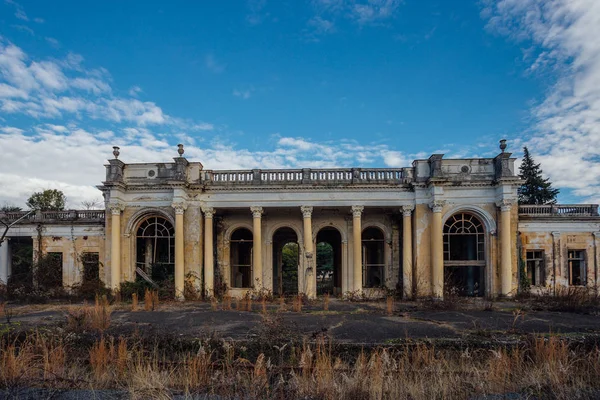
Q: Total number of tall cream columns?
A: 9